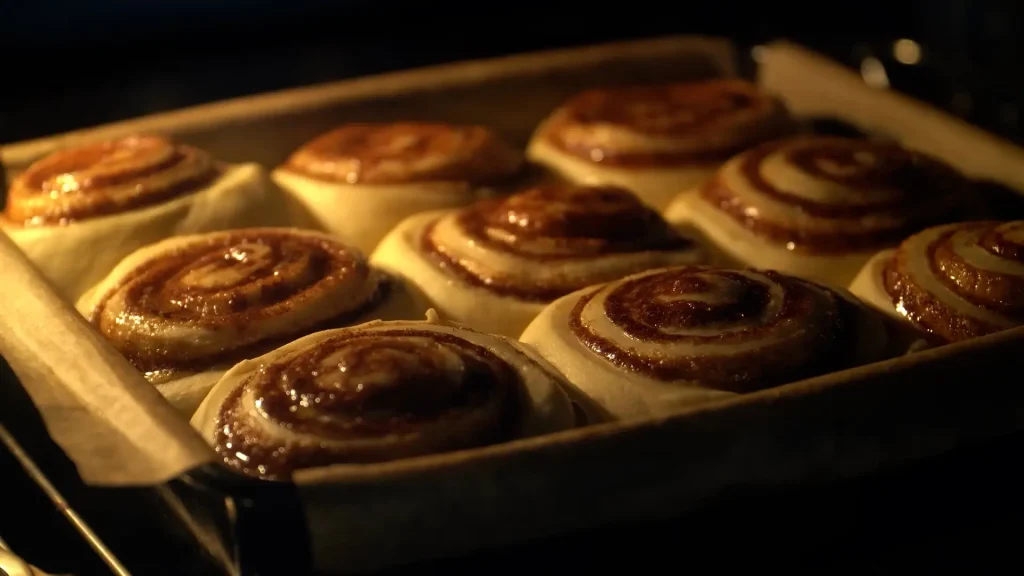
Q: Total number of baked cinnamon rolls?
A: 9